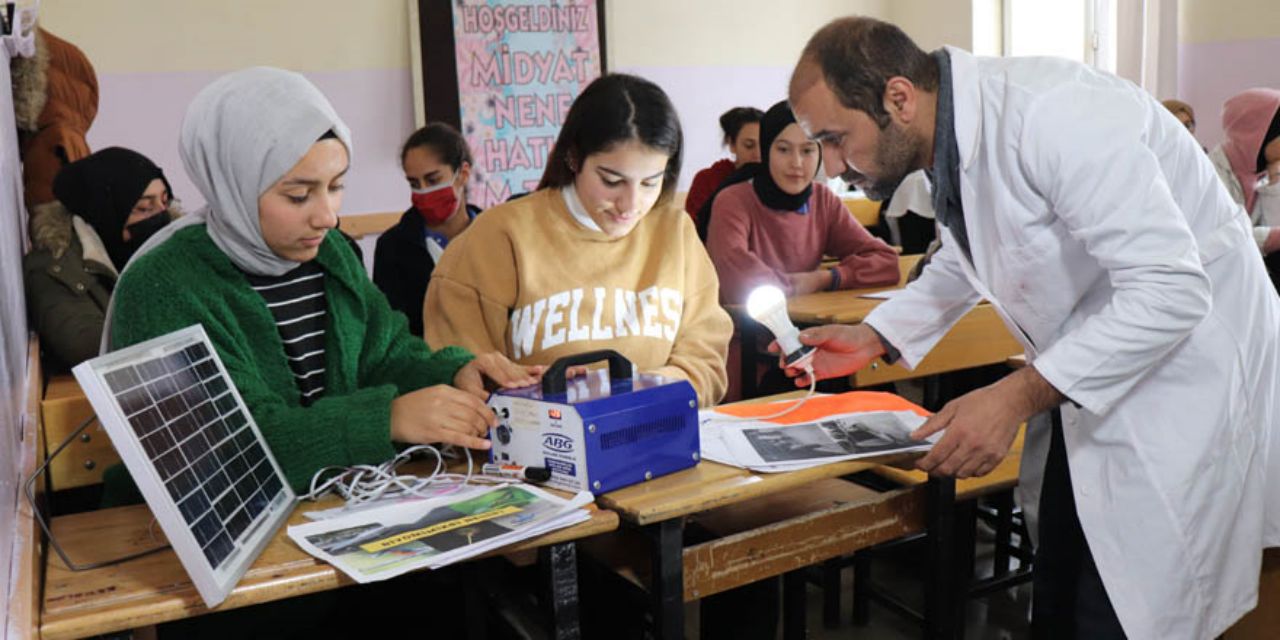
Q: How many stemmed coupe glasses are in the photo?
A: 0